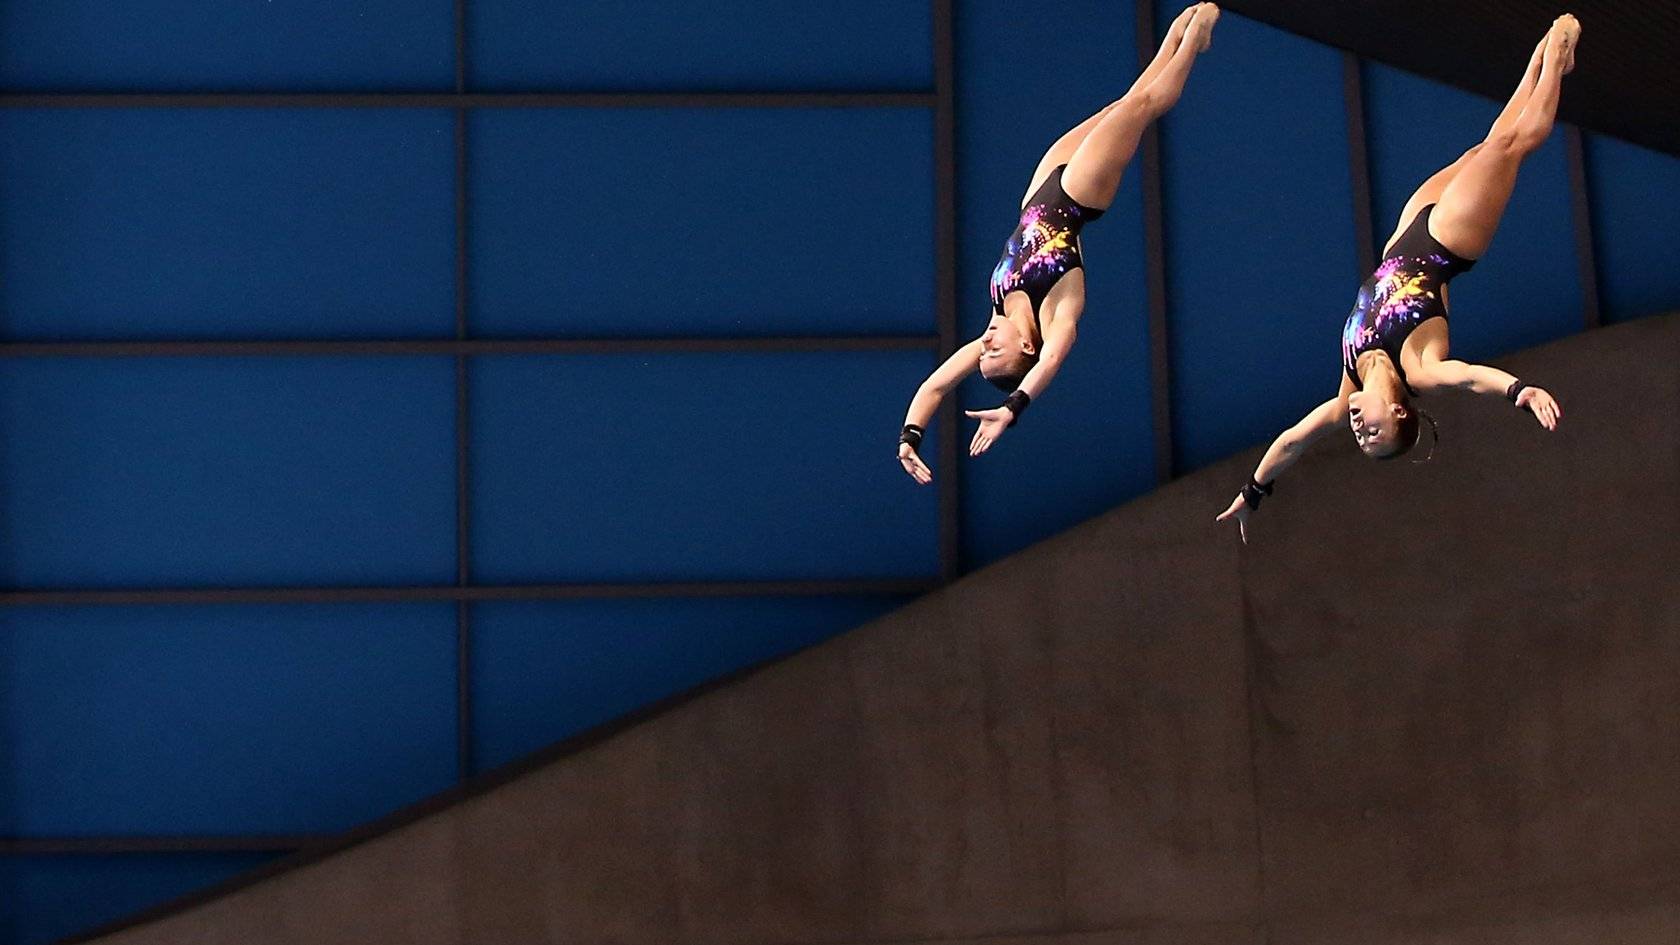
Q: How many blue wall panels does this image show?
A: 13